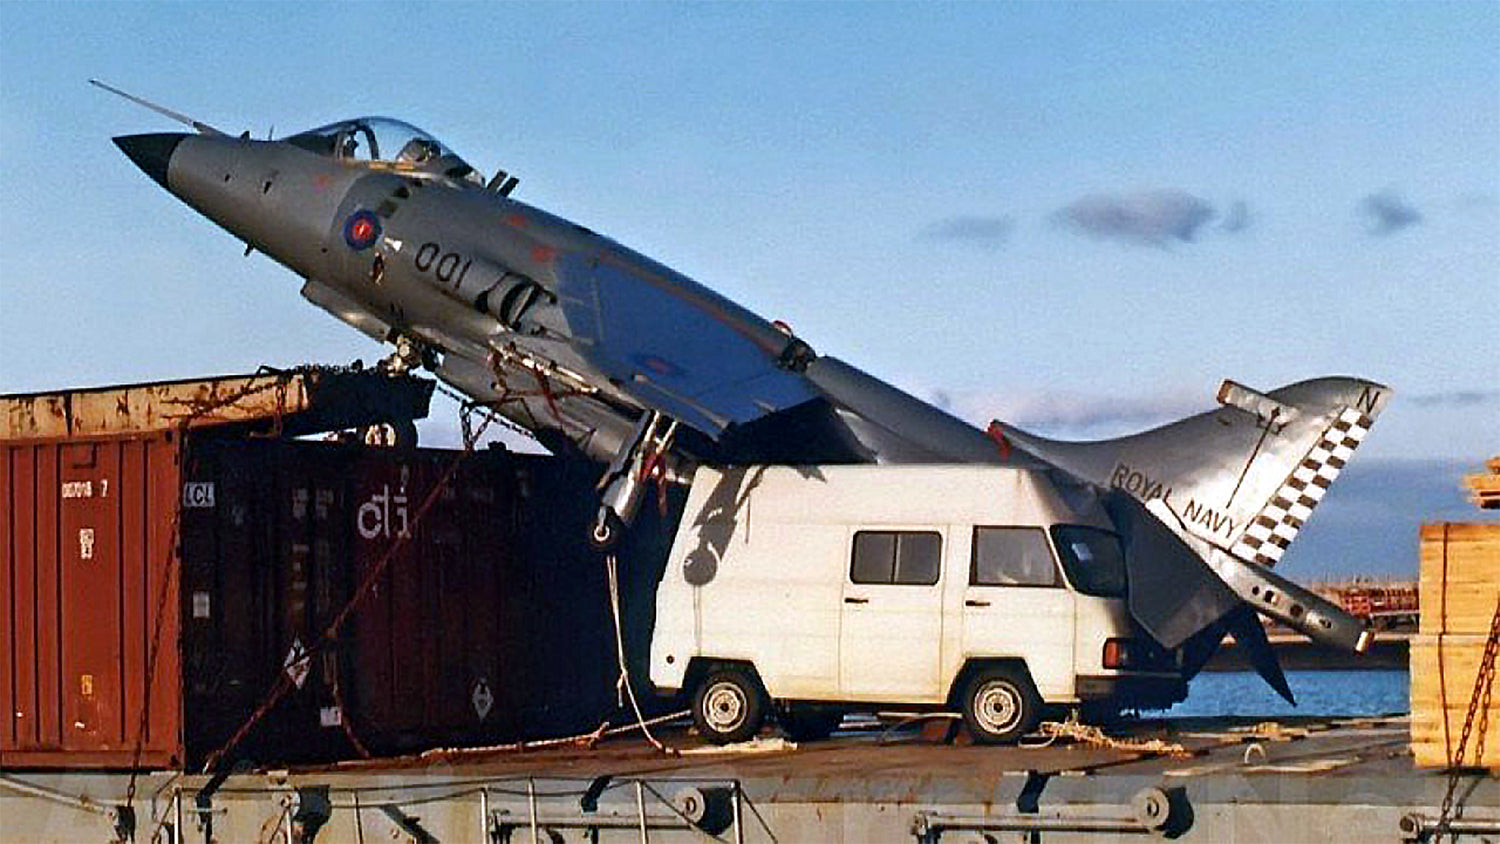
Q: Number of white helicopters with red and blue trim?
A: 0